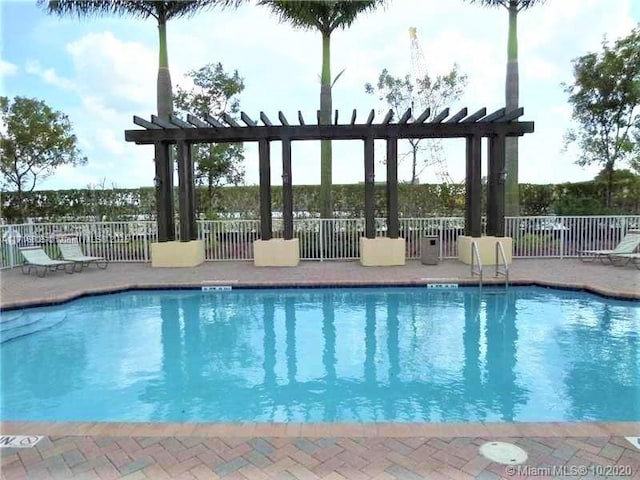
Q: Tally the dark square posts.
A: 8